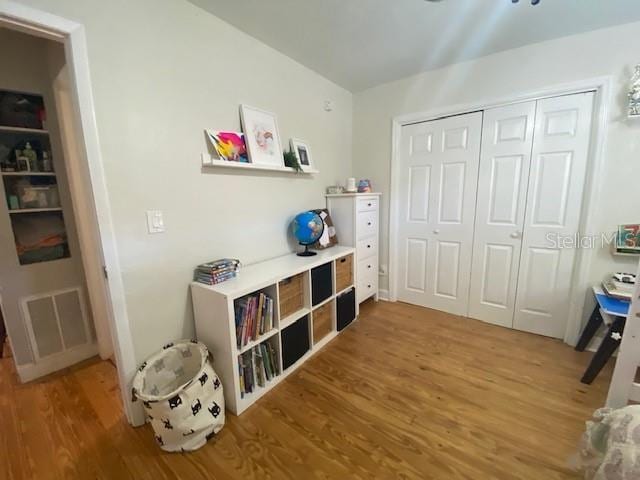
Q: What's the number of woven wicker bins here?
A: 3